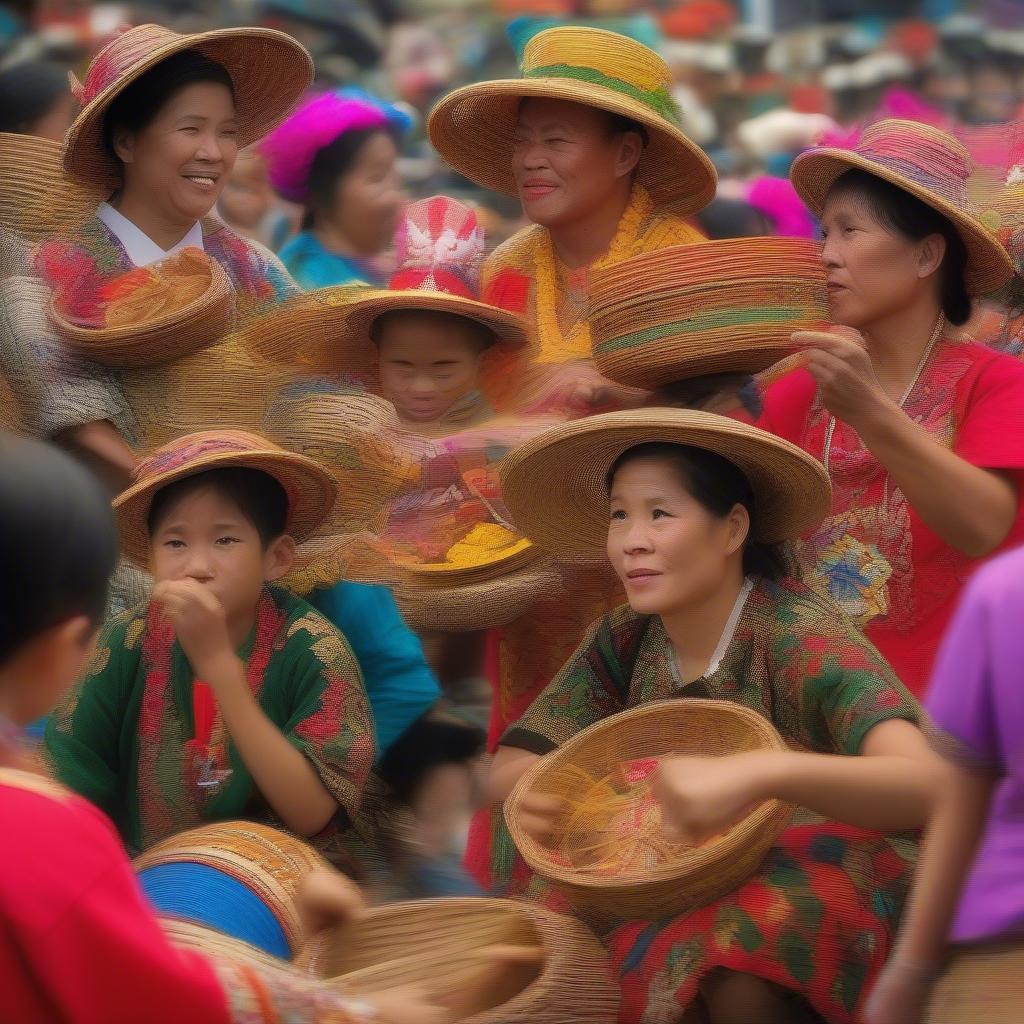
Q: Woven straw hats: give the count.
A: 6